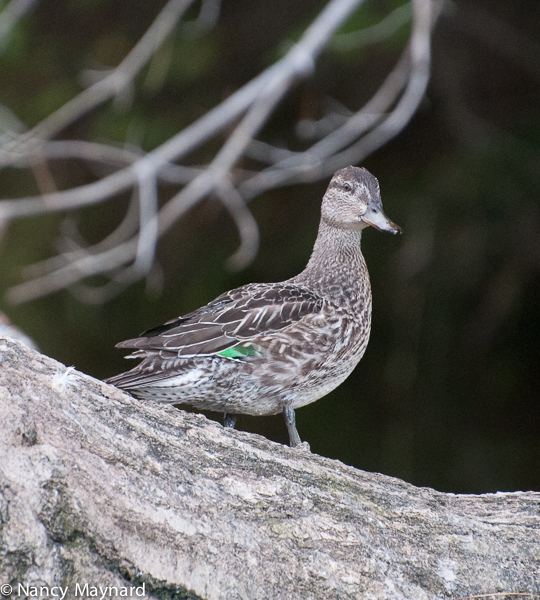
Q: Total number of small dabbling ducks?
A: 1